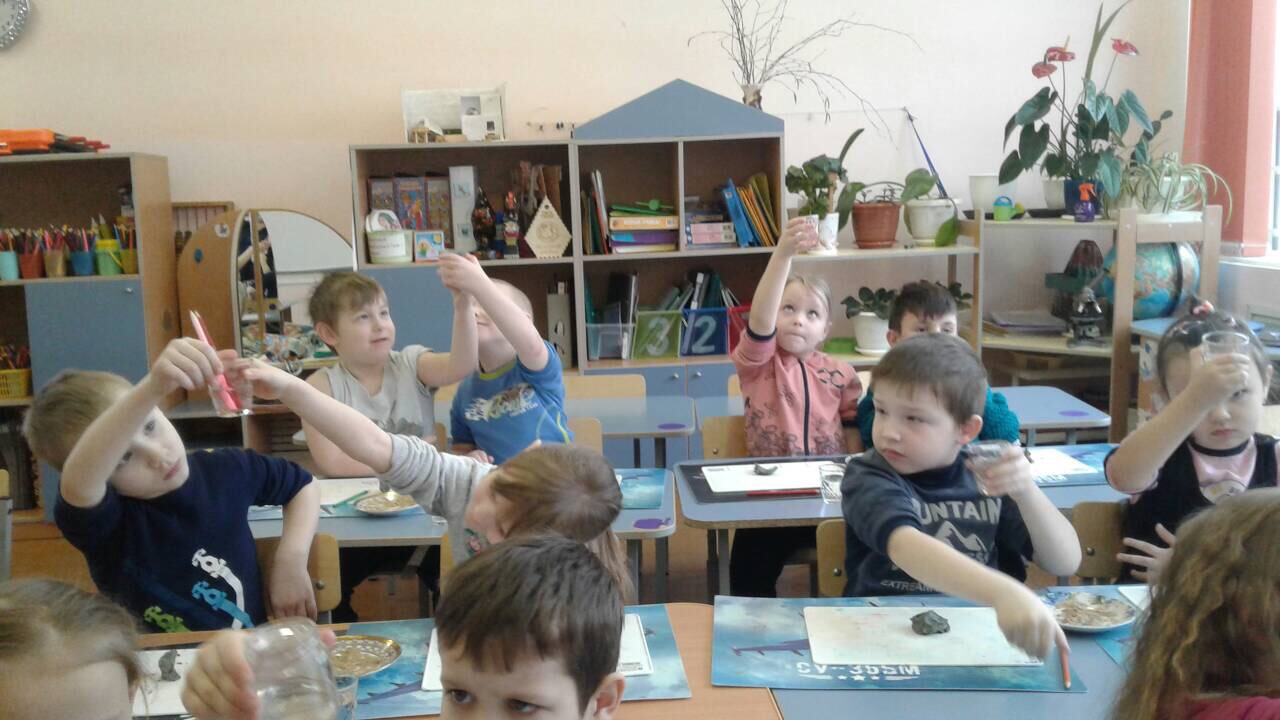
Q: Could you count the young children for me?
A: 11